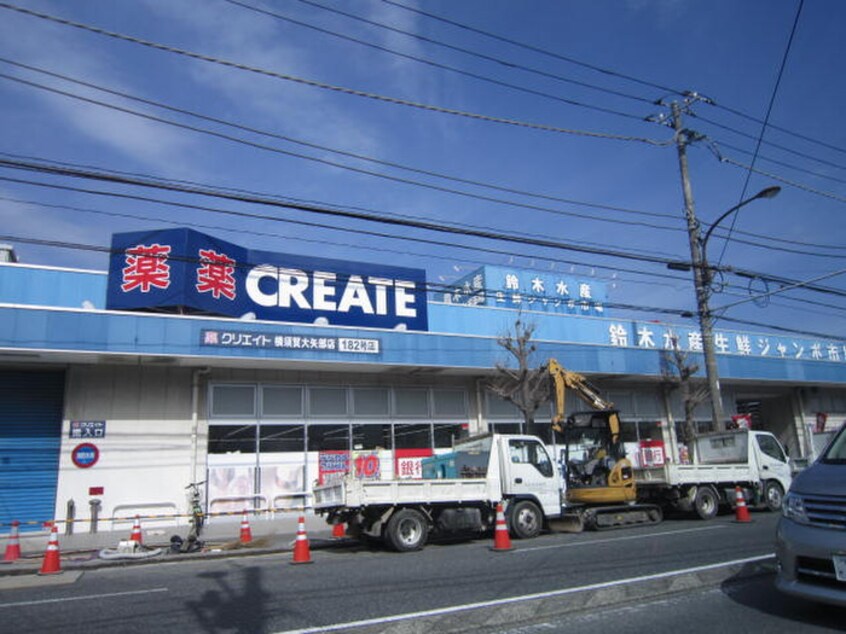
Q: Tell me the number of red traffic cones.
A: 8